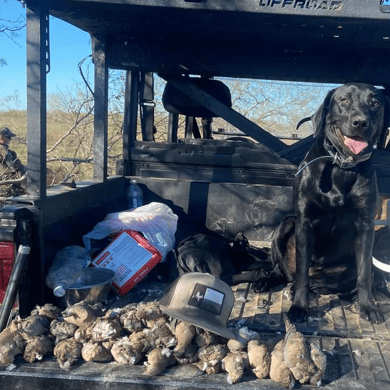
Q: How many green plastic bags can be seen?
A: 0